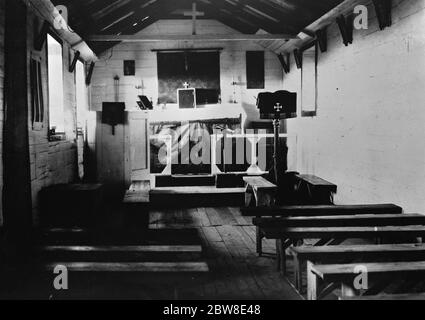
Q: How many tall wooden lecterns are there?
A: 1